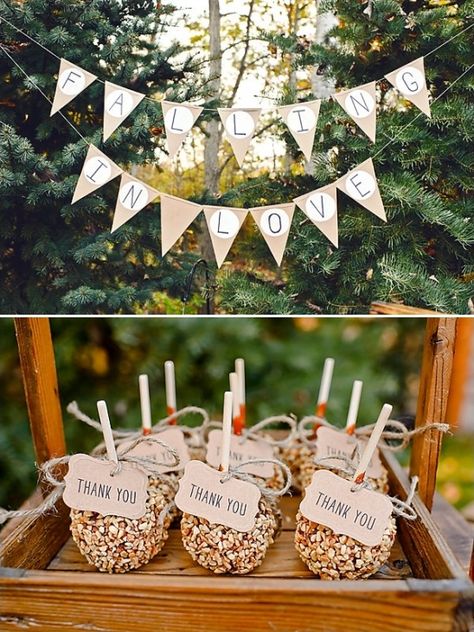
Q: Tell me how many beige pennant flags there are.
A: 14